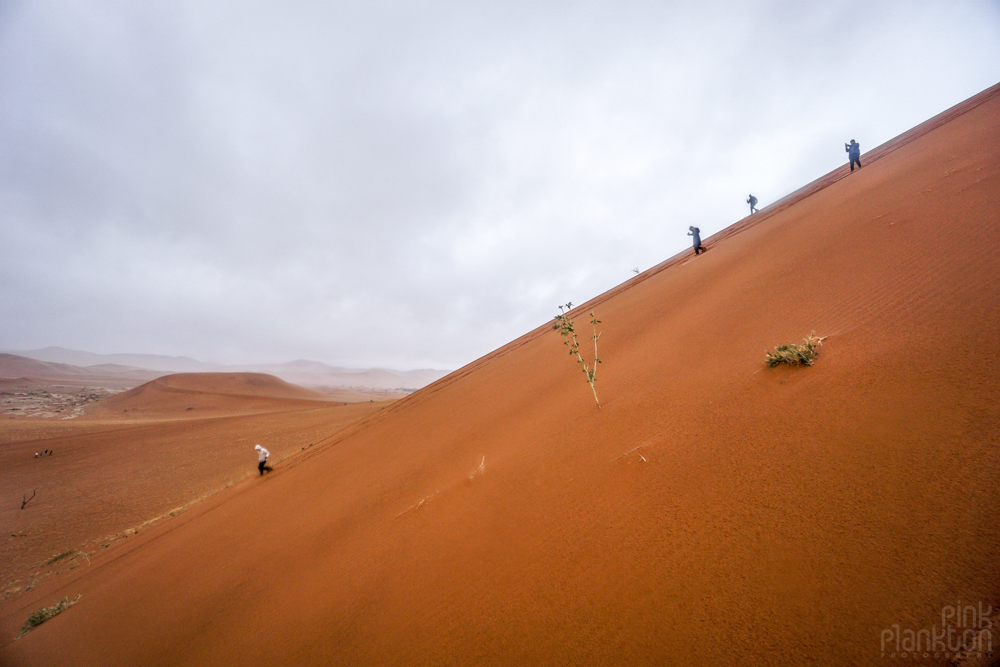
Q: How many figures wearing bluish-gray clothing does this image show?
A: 3